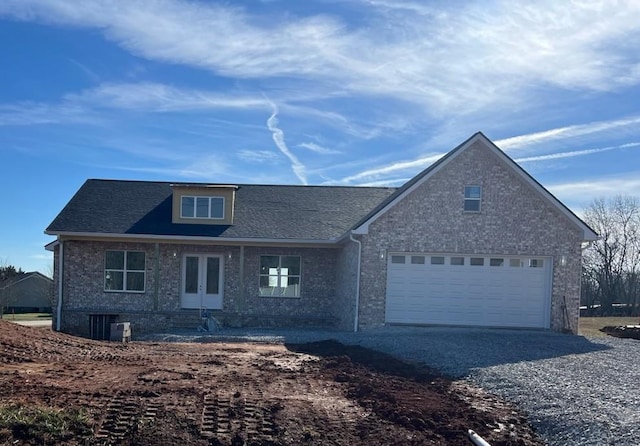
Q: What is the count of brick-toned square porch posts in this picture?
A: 2